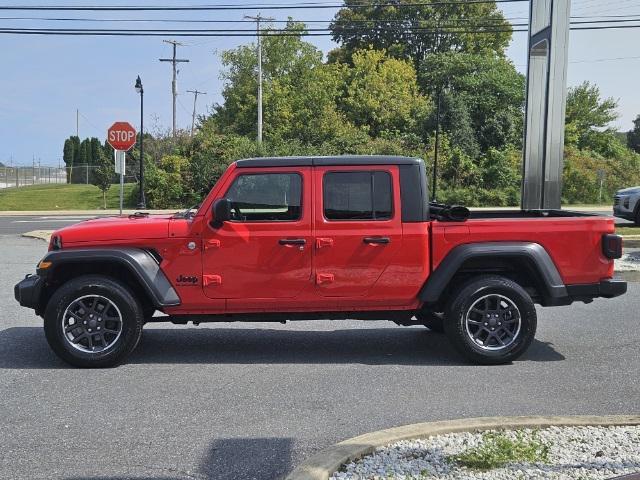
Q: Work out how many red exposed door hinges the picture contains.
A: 4